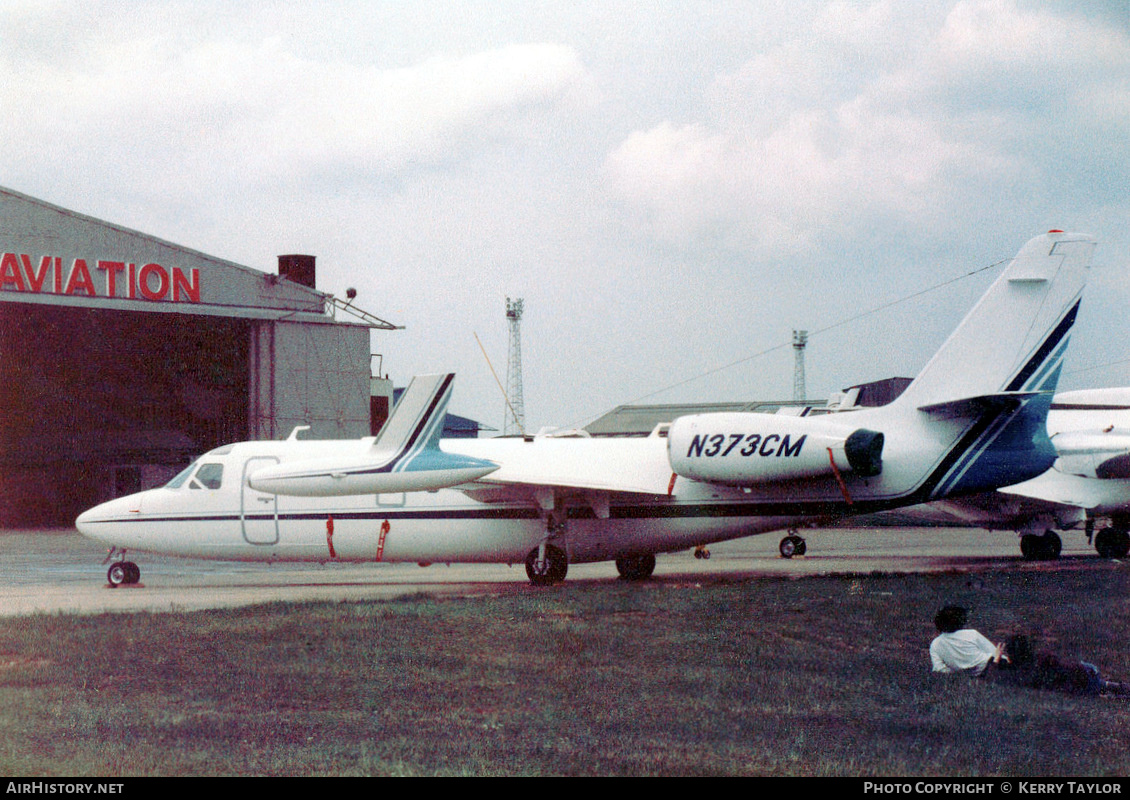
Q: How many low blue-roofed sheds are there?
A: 1